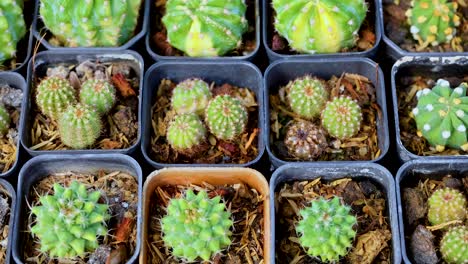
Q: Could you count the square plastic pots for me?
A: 15